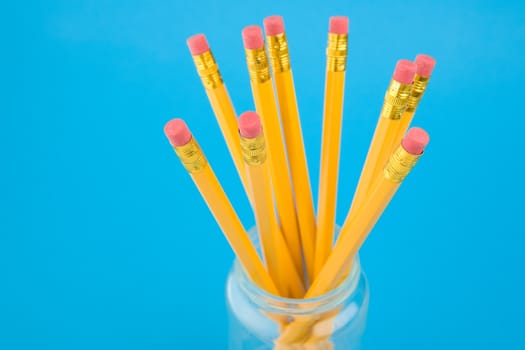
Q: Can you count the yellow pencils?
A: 9